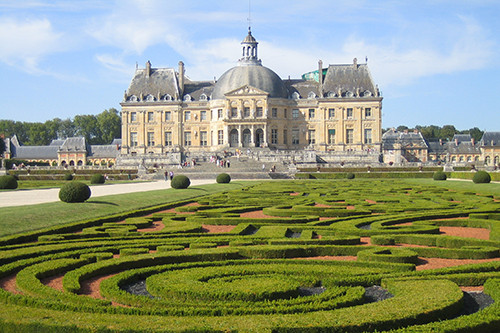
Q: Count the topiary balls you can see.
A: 9